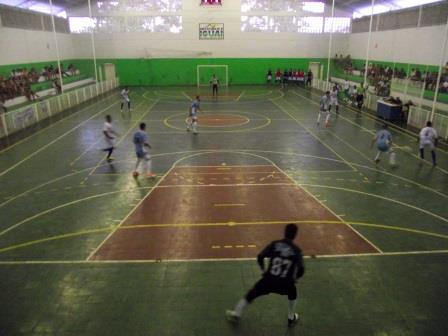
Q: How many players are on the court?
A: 10